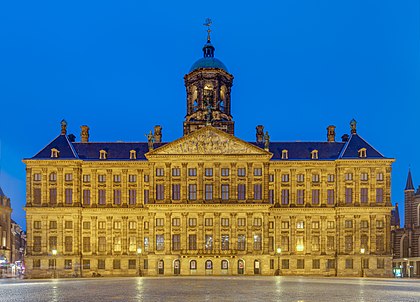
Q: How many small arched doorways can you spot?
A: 7